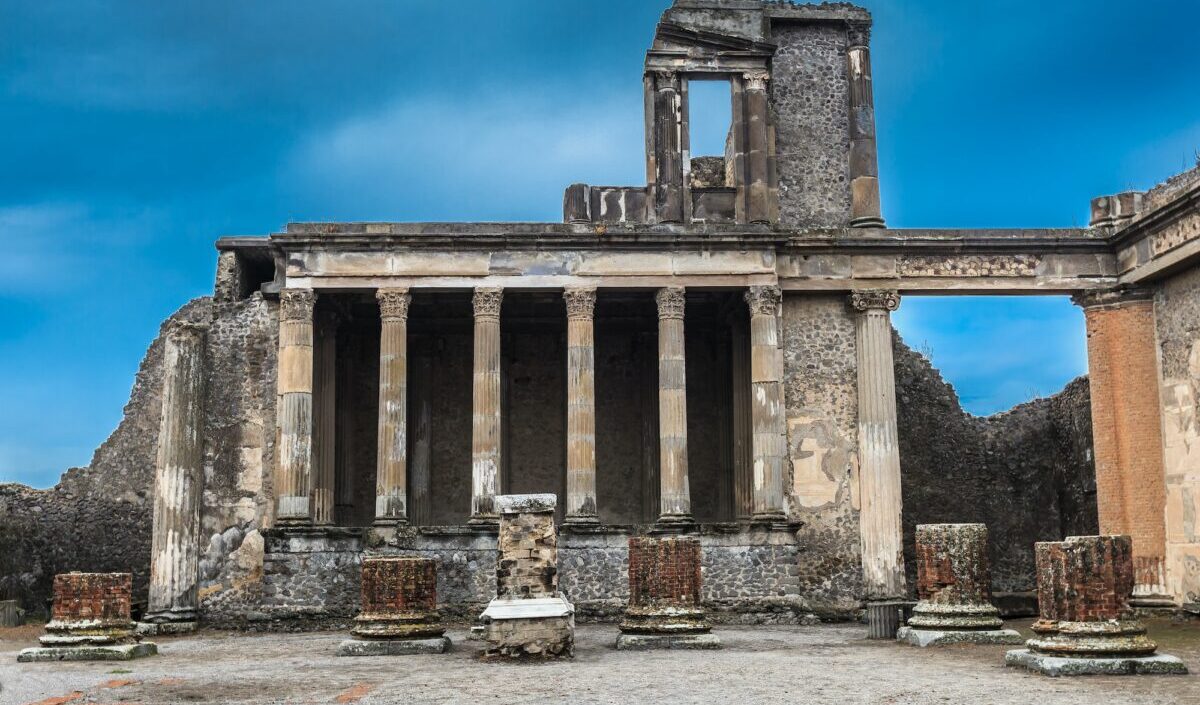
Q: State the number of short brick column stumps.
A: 5